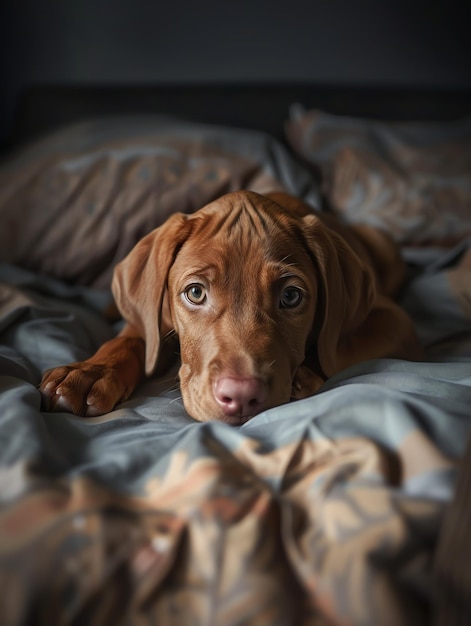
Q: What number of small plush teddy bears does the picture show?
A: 0